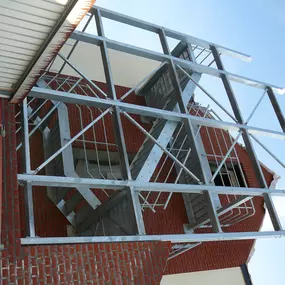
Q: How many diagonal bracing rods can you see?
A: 8